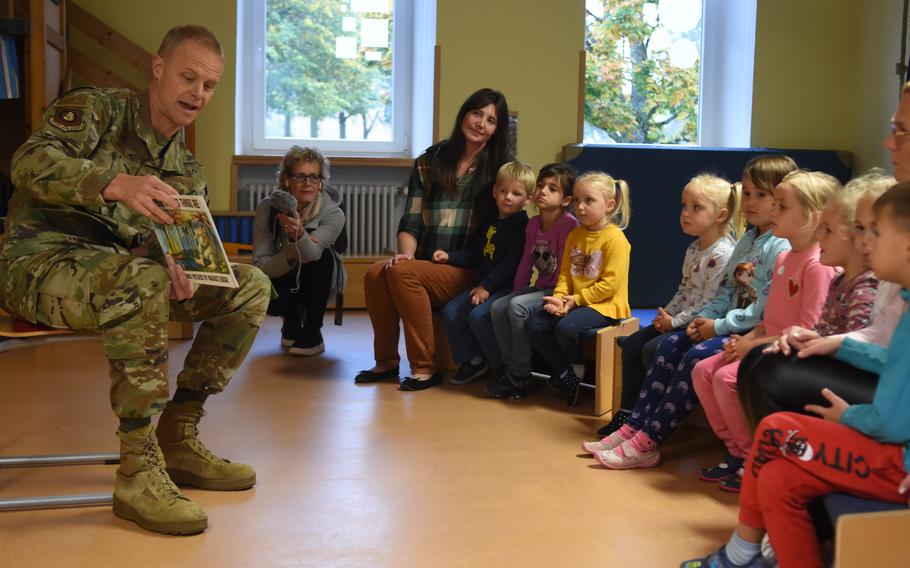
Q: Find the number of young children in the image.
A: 9